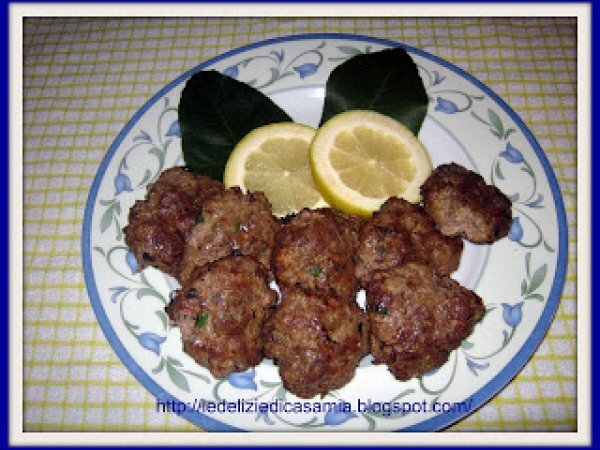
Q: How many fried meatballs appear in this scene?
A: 8